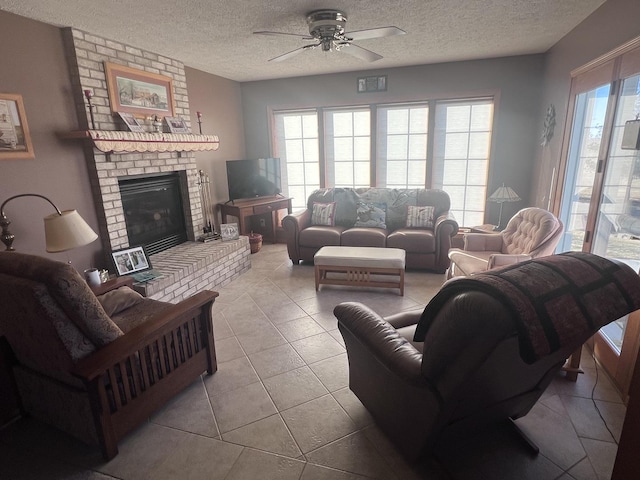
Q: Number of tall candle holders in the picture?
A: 2